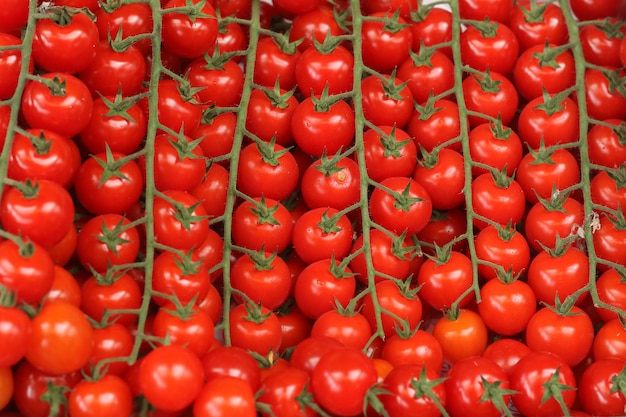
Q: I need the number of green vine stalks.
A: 6